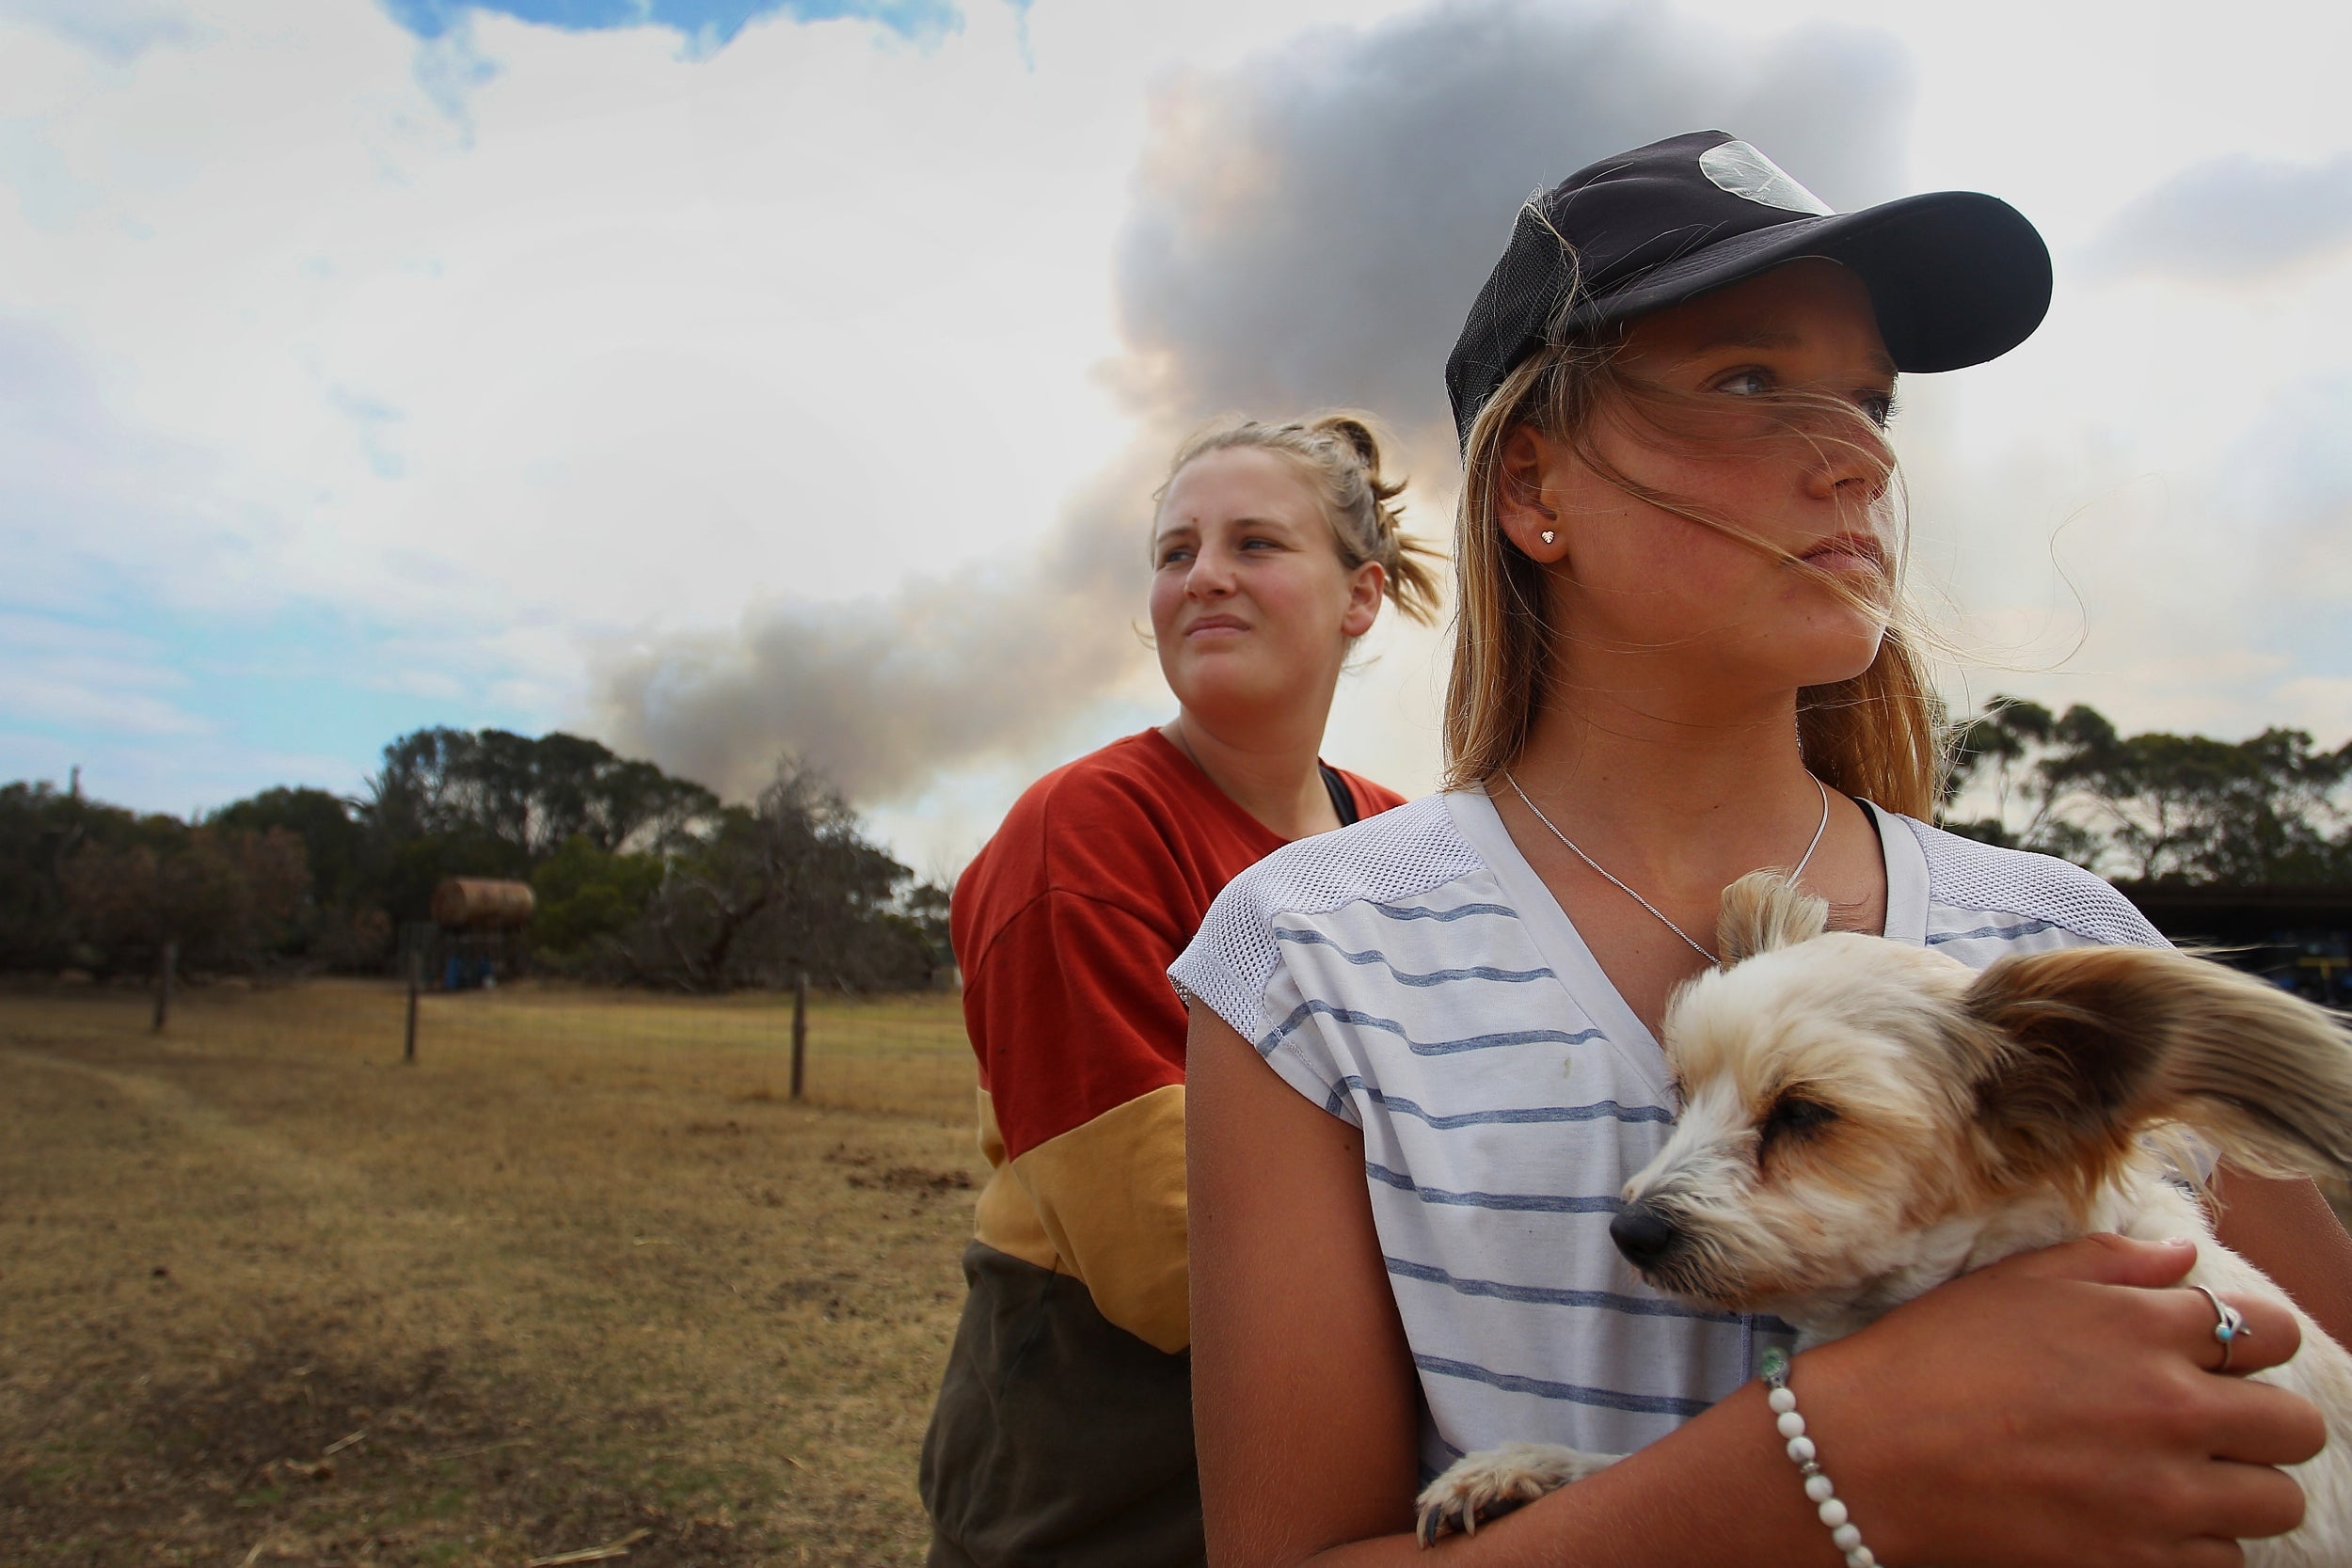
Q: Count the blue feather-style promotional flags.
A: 0